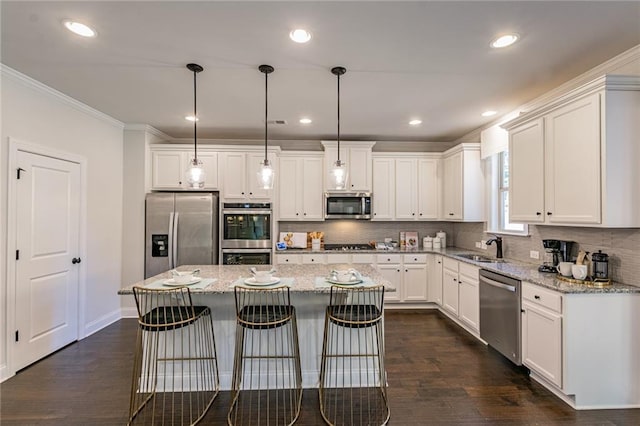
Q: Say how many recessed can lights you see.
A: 7